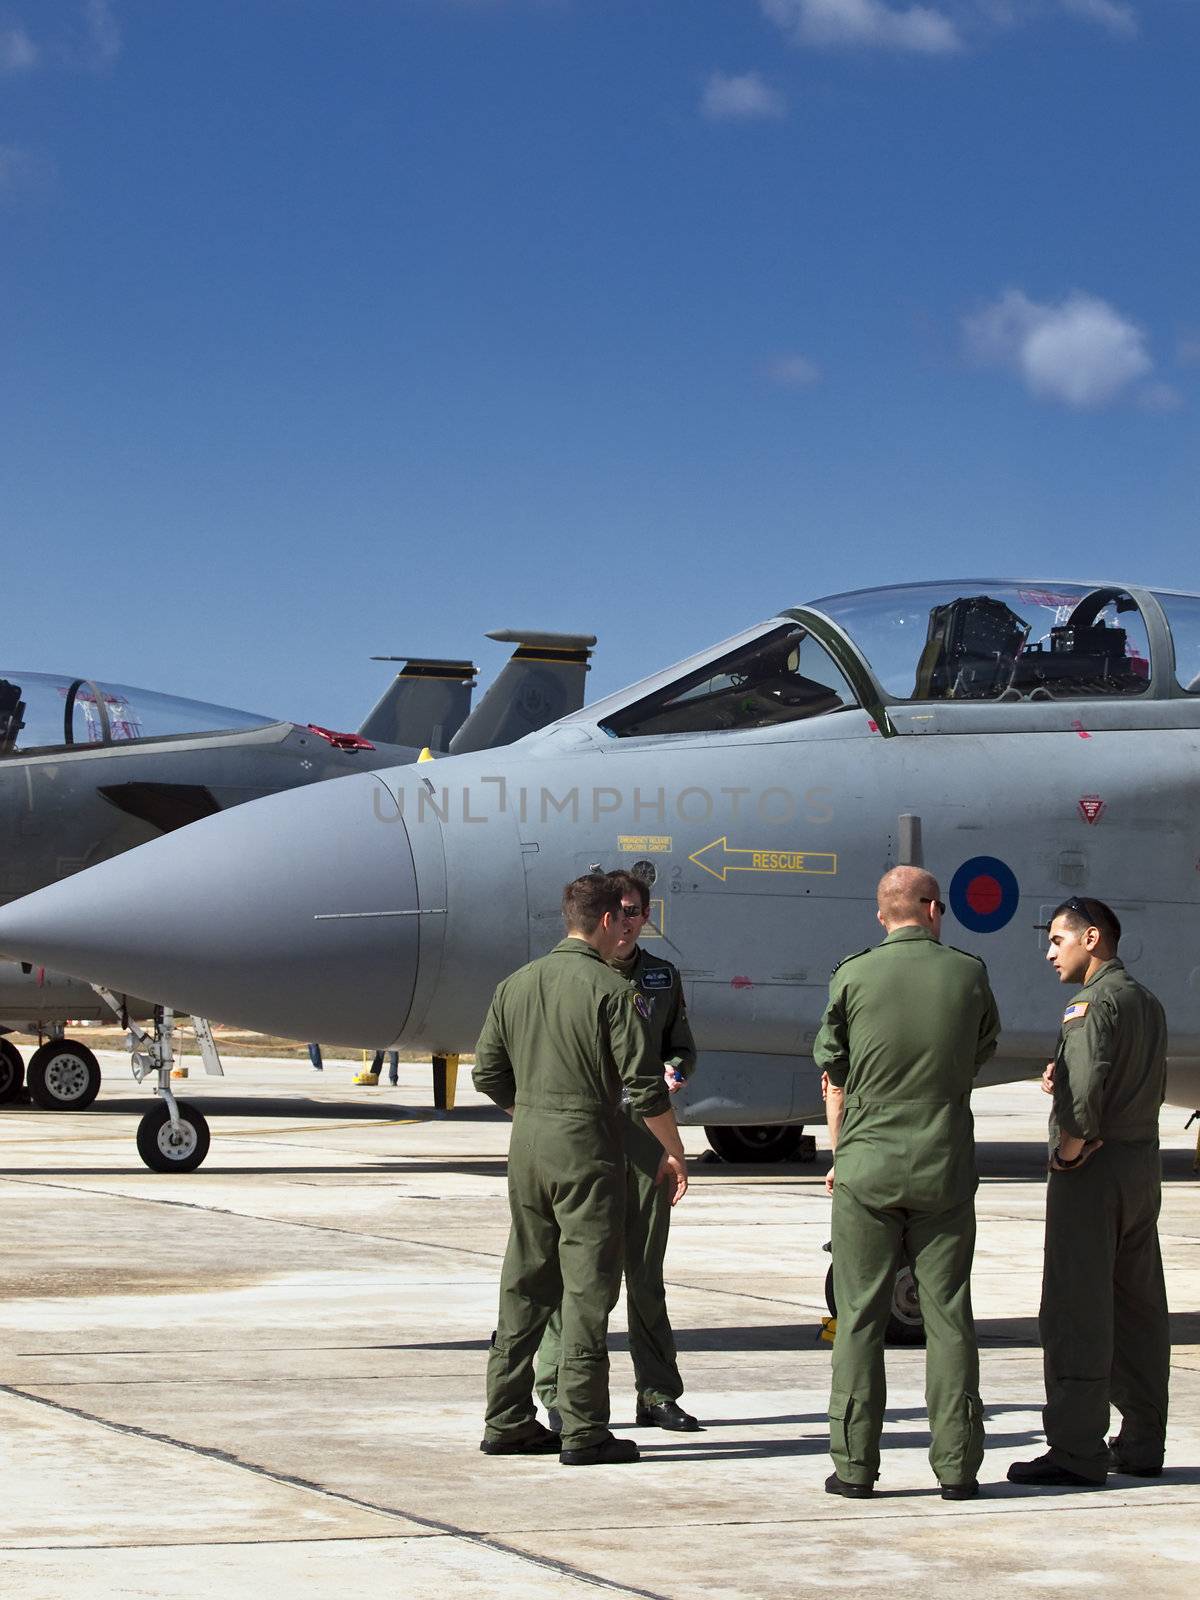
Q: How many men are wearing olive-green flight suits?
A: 4